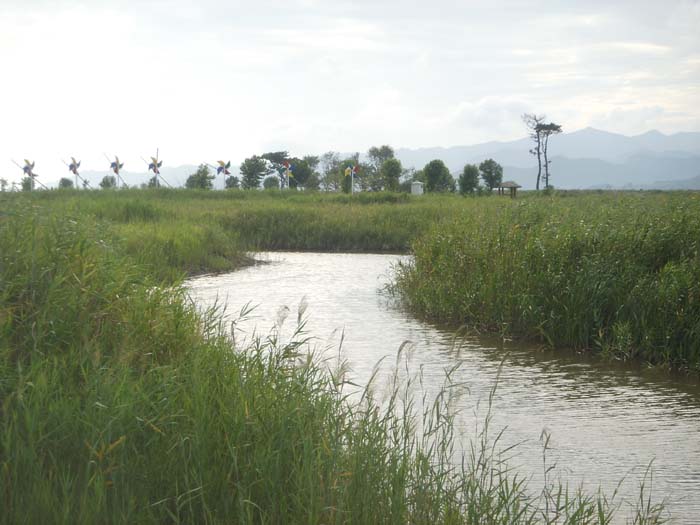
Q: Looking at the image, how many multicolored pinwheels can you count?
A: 7